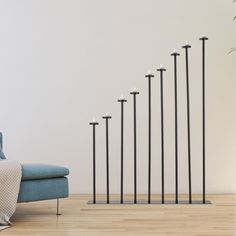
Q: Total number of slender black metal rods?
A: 9